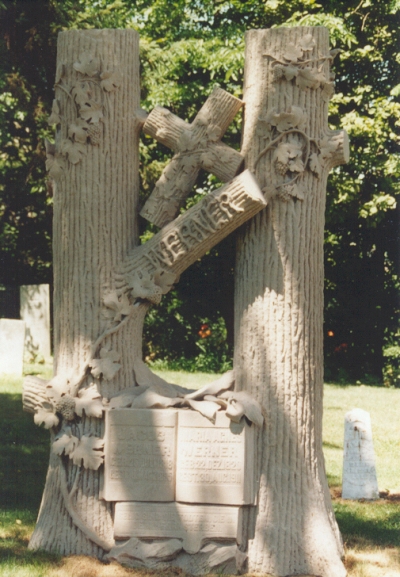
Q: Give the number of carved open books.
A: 1